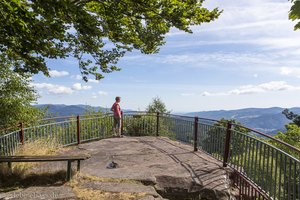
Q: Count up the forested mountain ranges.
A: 2